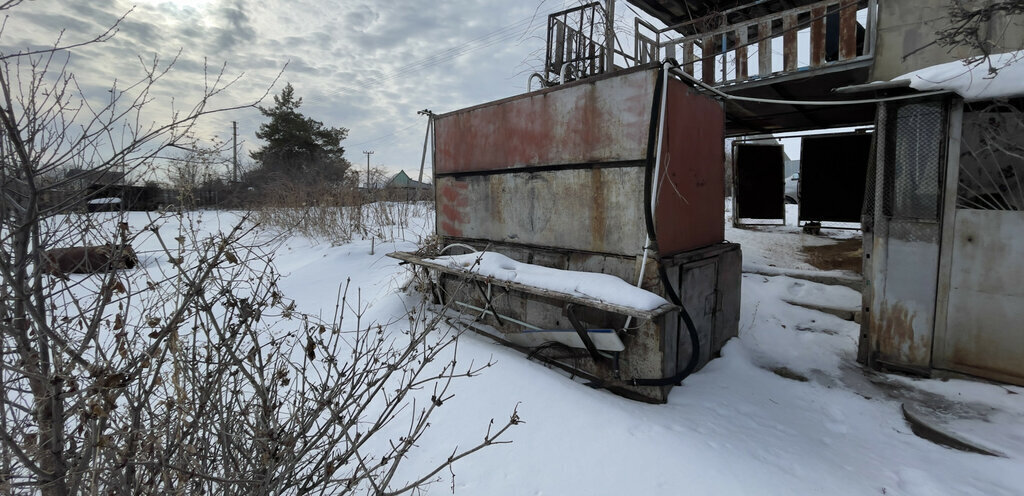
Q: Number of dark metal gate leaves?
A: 2